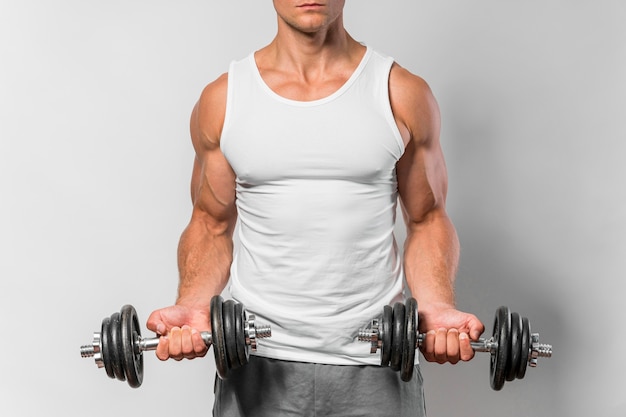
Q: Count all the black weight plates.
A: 12